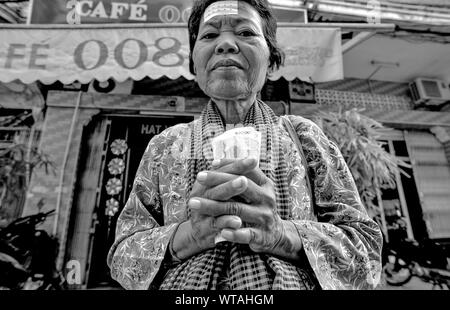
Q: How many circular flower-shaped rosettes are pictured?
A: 4